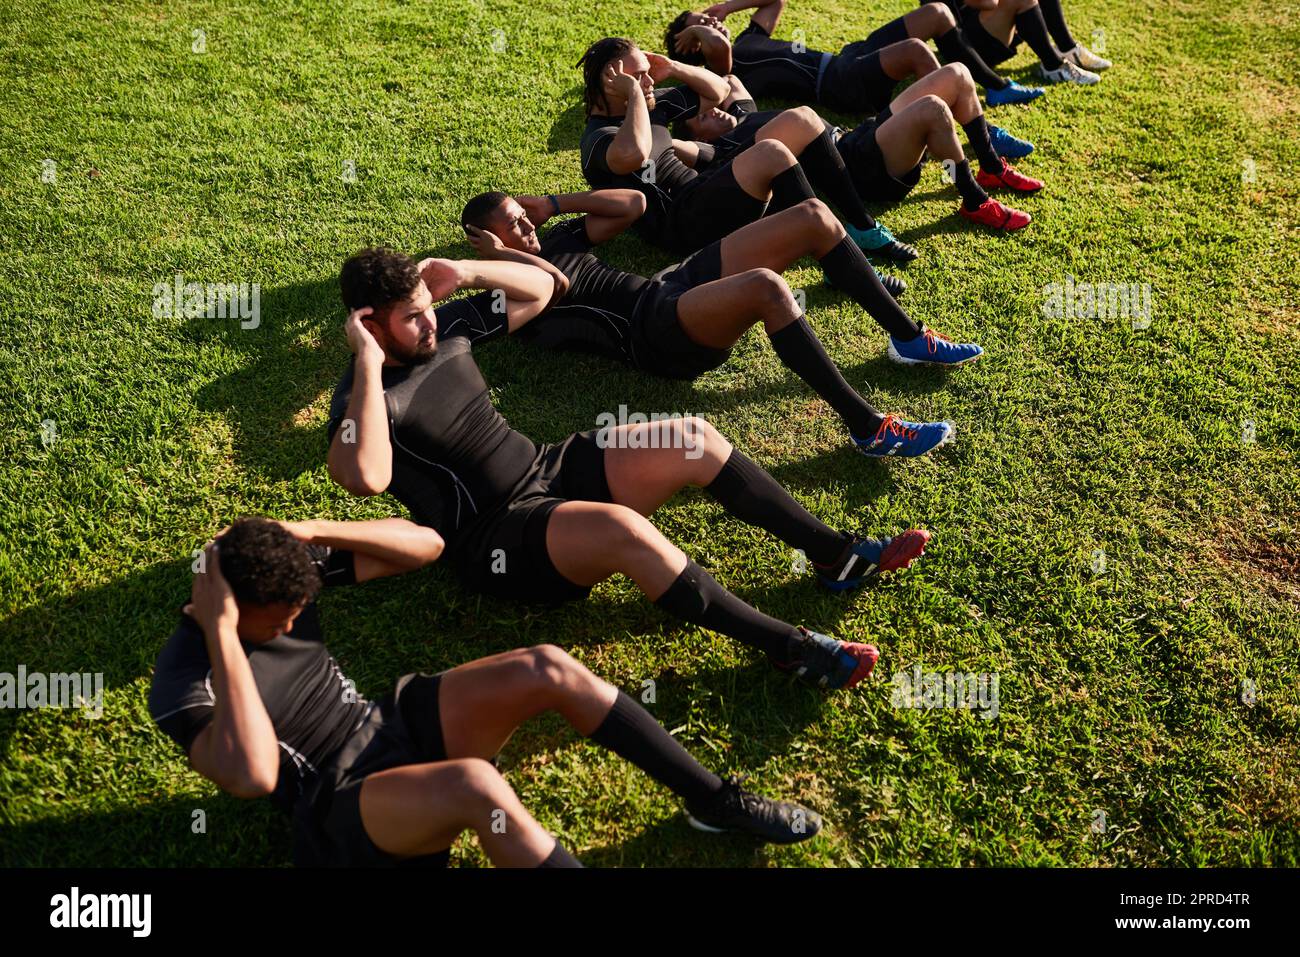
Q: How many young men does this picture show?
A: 7